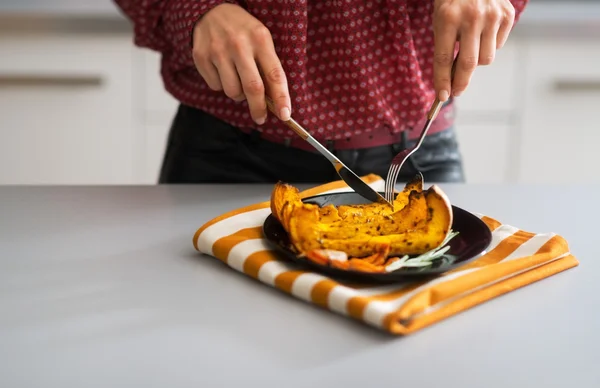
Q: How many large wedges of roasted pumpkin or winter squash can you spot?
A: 3